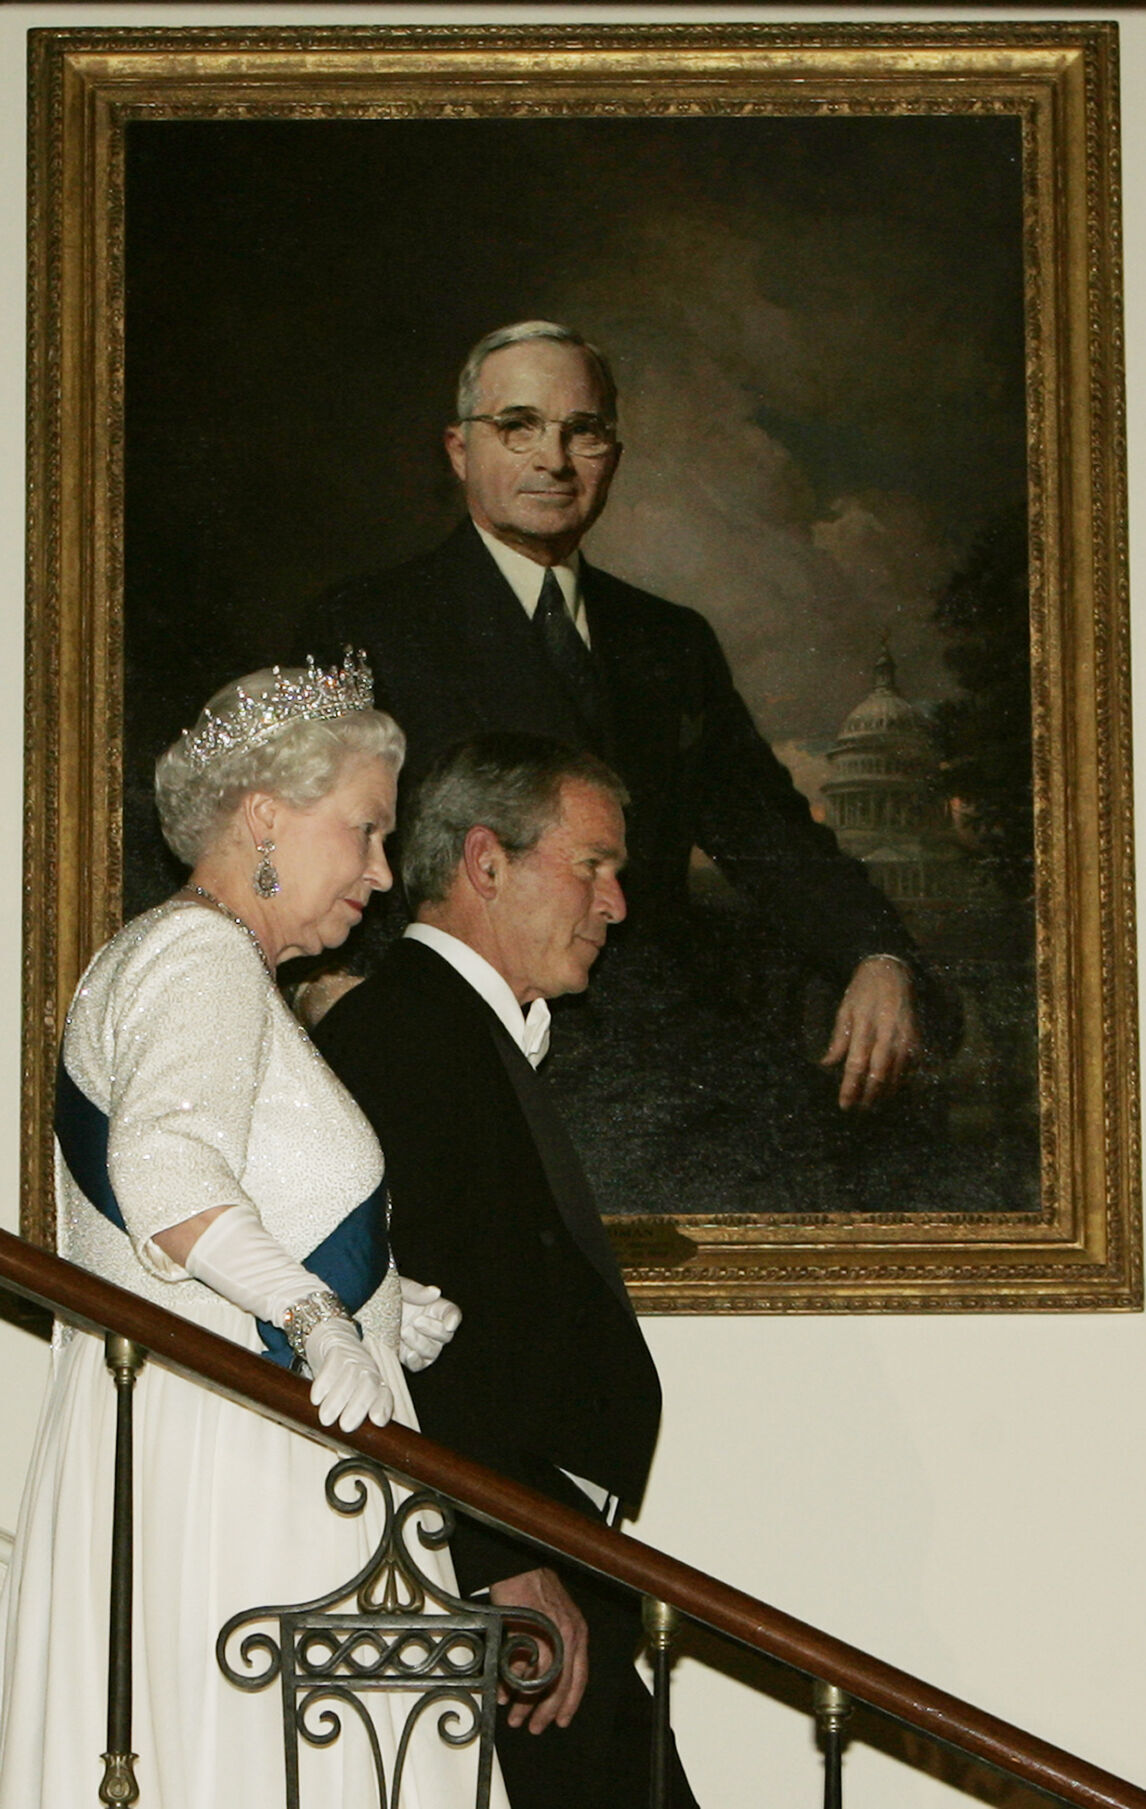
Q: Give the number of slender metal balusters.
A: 3